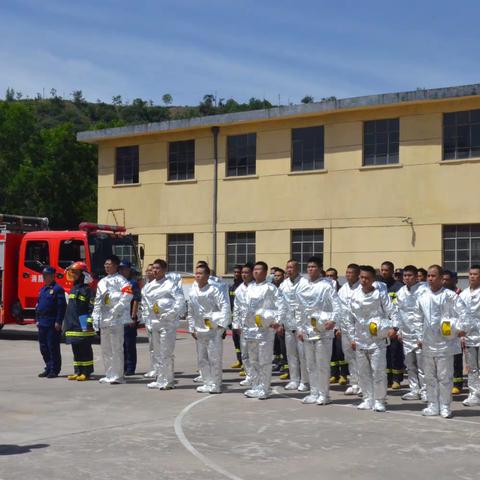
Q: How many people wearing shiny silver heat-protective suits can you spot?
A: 14